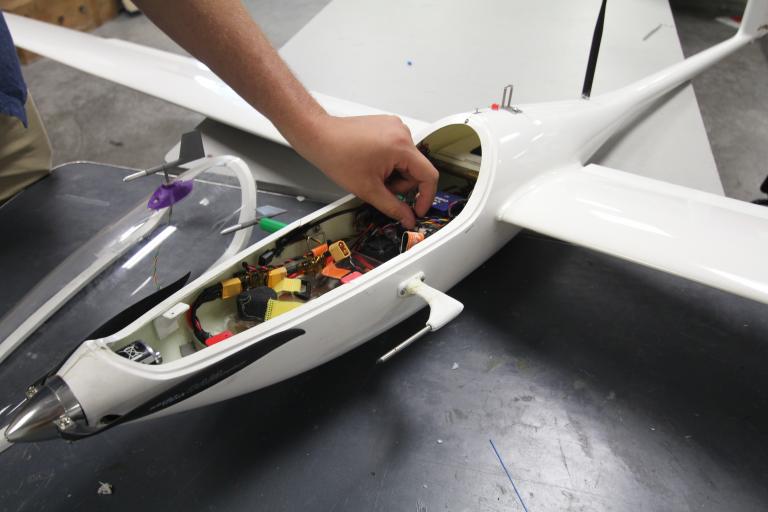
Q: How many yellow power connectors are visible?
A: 3